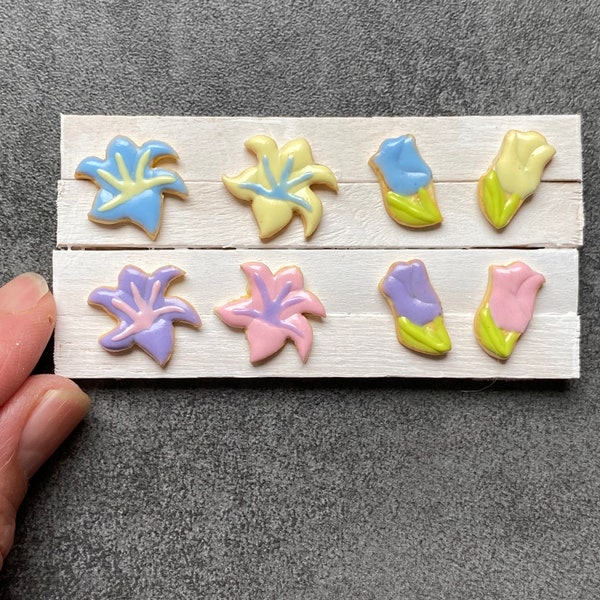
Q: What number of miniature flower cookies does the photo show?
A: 8